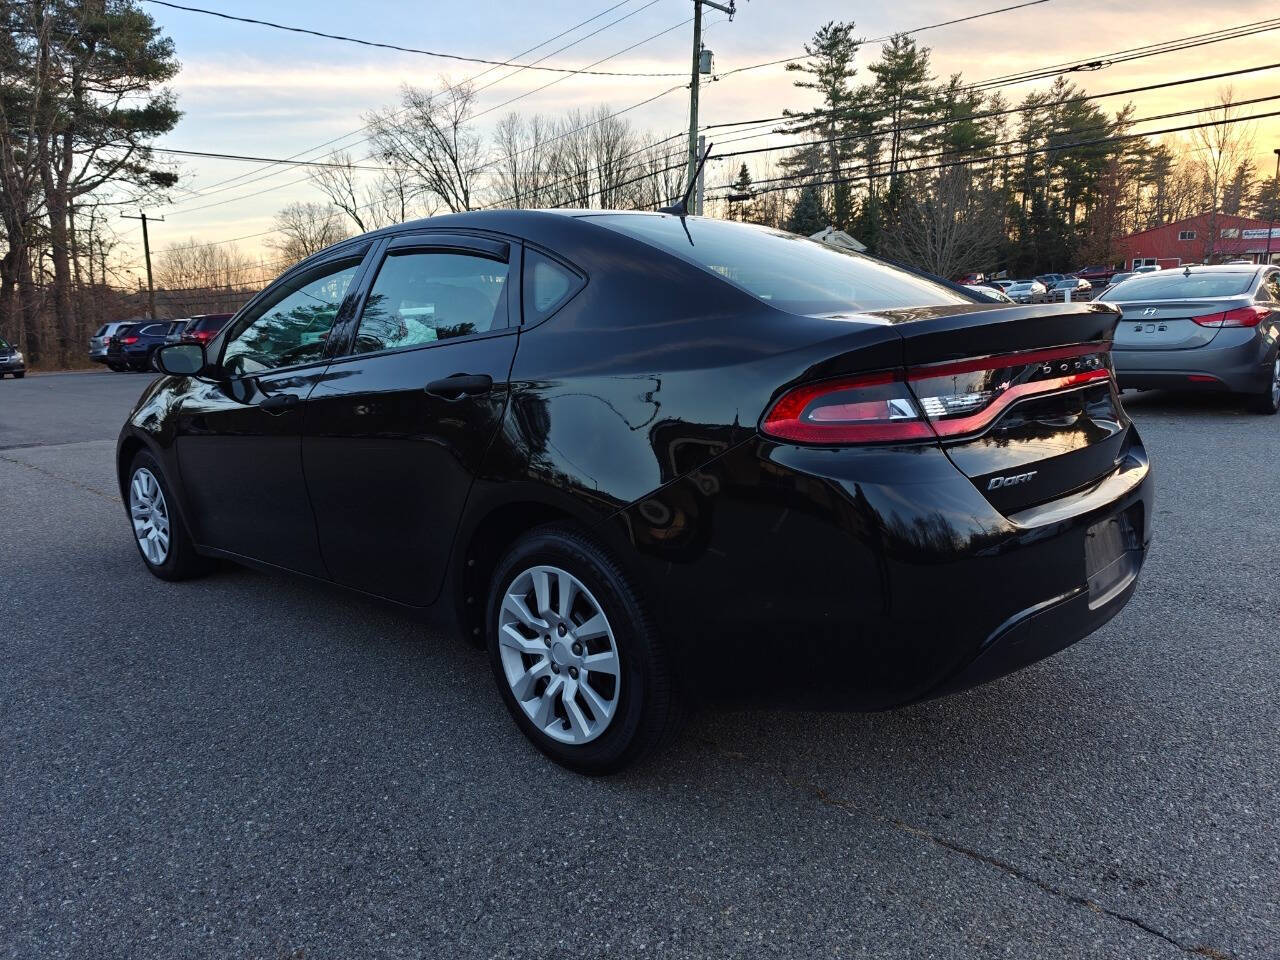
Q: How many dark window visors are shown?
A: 2